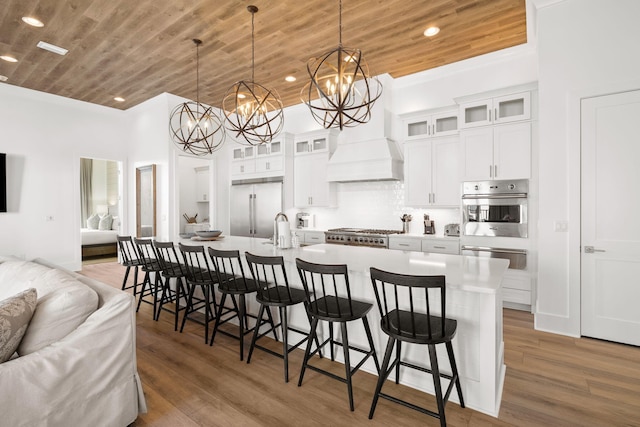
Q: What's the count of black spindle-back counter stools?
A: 8